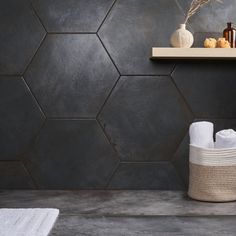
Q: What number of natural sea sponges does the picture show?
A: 2